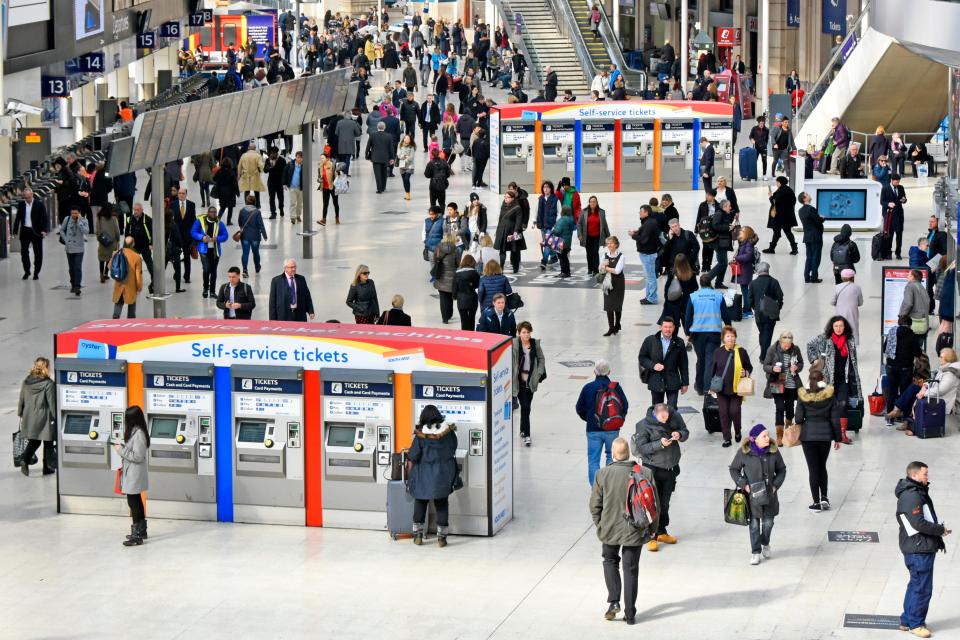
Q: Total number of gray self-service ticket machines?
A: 11